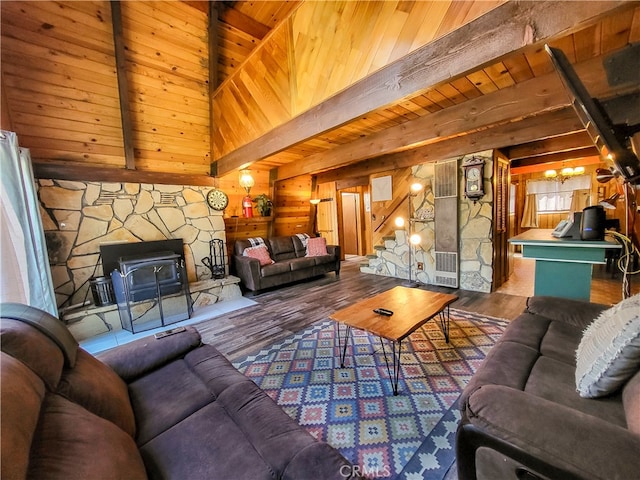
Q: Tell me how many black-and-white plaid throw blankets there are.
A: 2